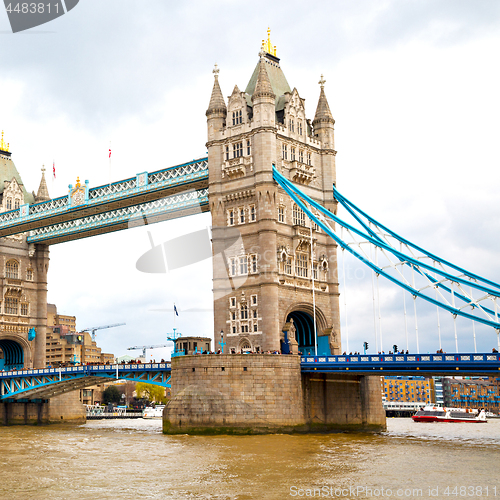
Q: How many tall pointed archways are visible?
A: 2